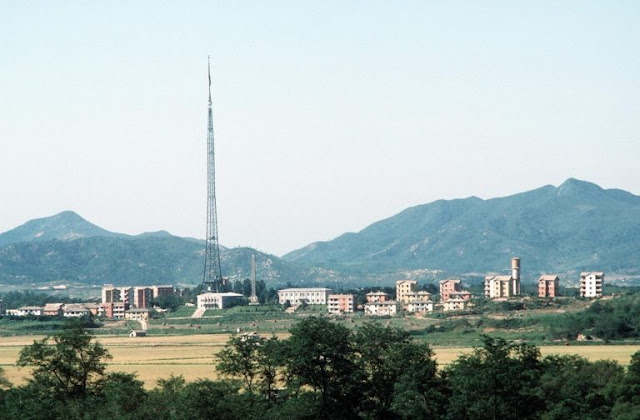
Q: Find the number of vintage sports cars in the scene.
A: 0